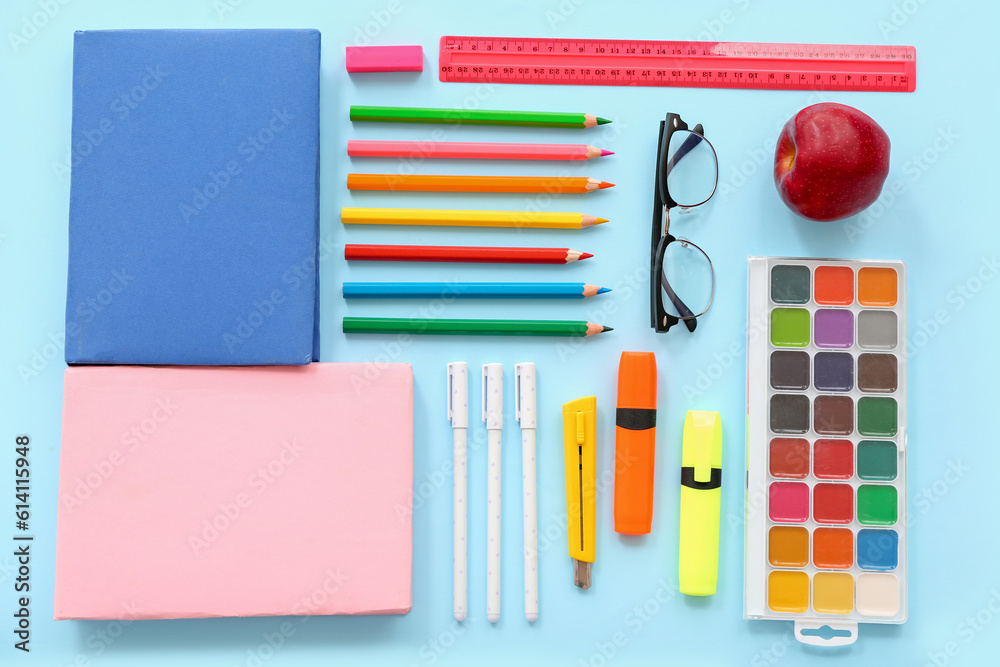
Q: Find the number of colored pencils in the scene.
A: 7